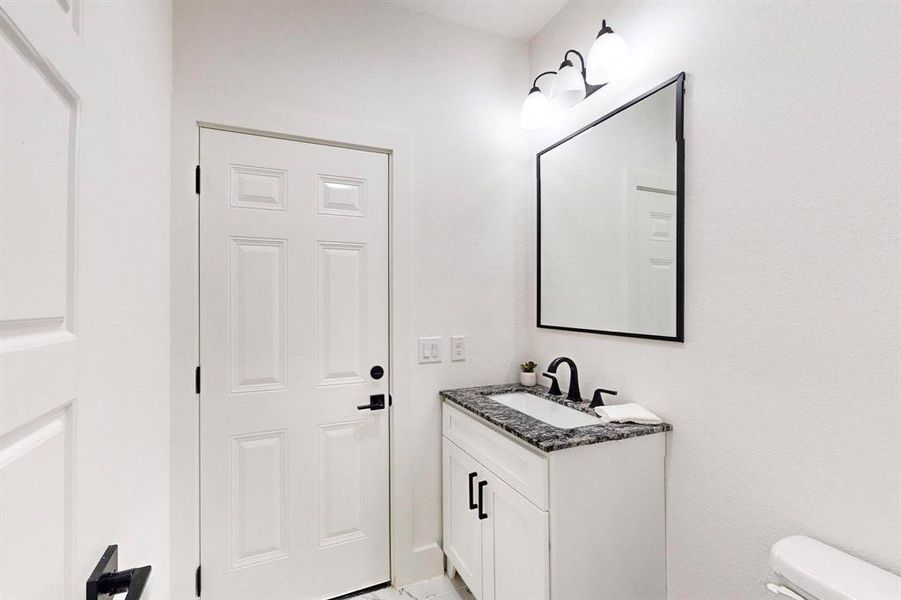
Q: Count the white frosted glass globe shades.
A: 3